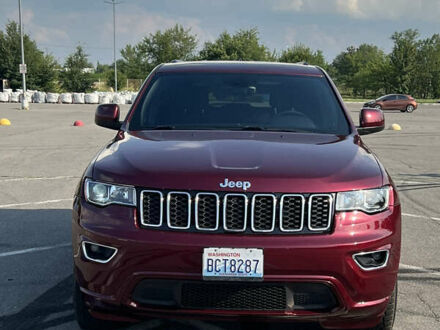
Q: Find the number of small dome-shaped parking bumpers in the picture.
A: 3